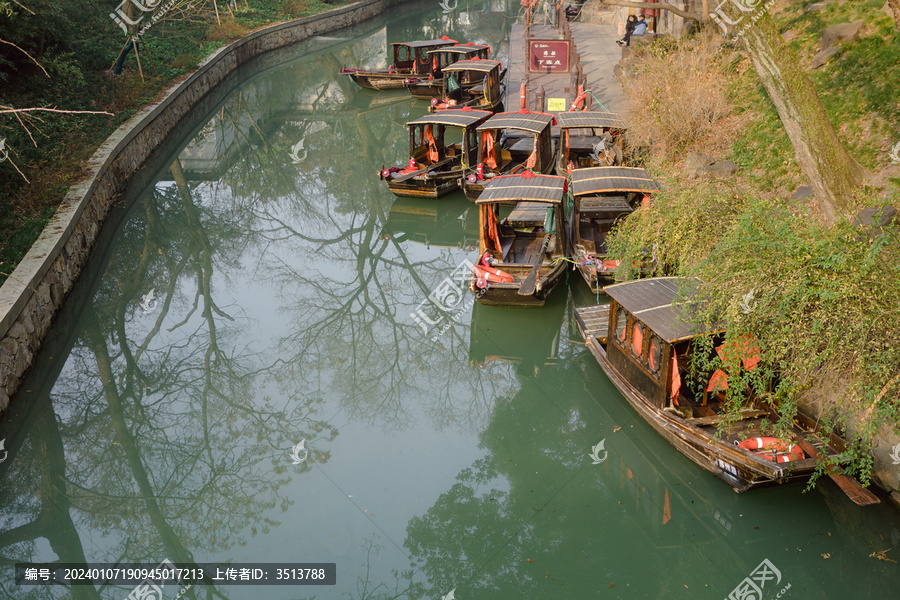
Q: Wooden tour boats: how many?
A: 9